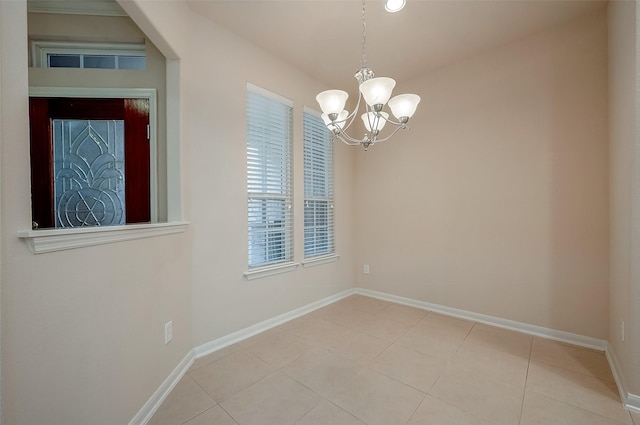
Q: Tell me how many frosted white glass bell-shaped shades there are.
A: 5